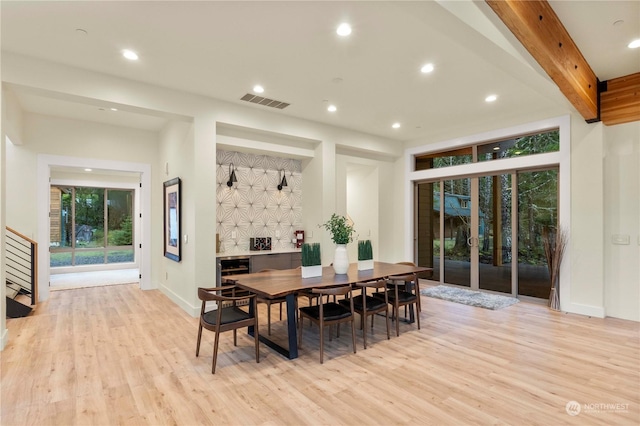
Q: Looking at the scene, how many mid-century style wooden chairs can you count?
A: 8